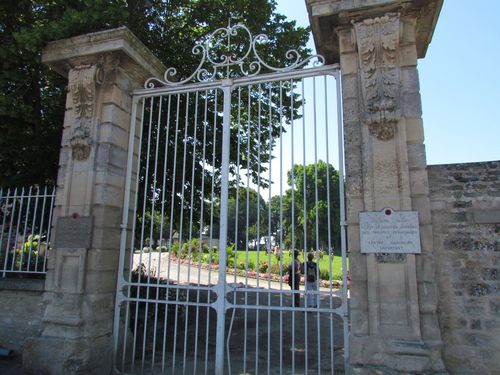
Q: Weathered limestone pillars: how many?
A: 2